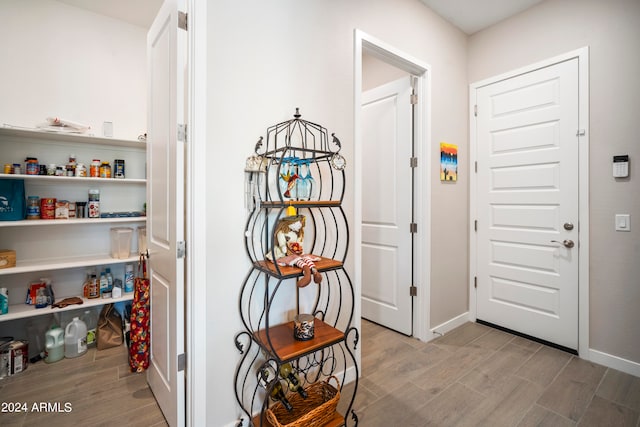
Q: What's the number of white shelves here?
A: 5